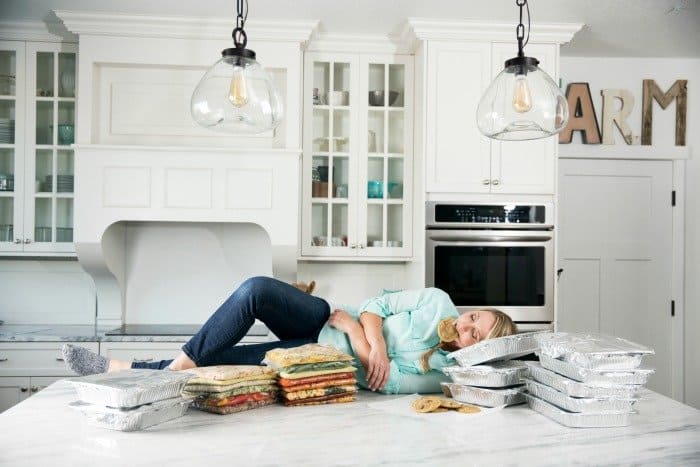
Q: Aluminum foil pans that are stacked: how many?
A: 10